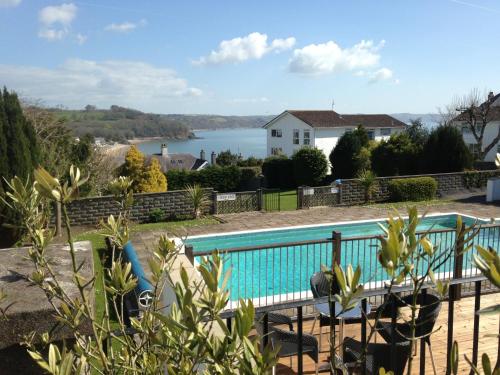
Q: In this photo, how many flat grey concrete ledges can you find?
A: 1